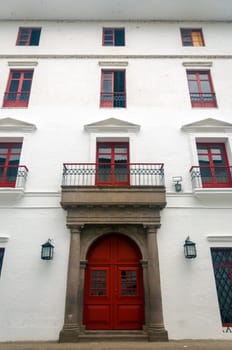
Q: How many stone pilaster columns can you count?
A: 2